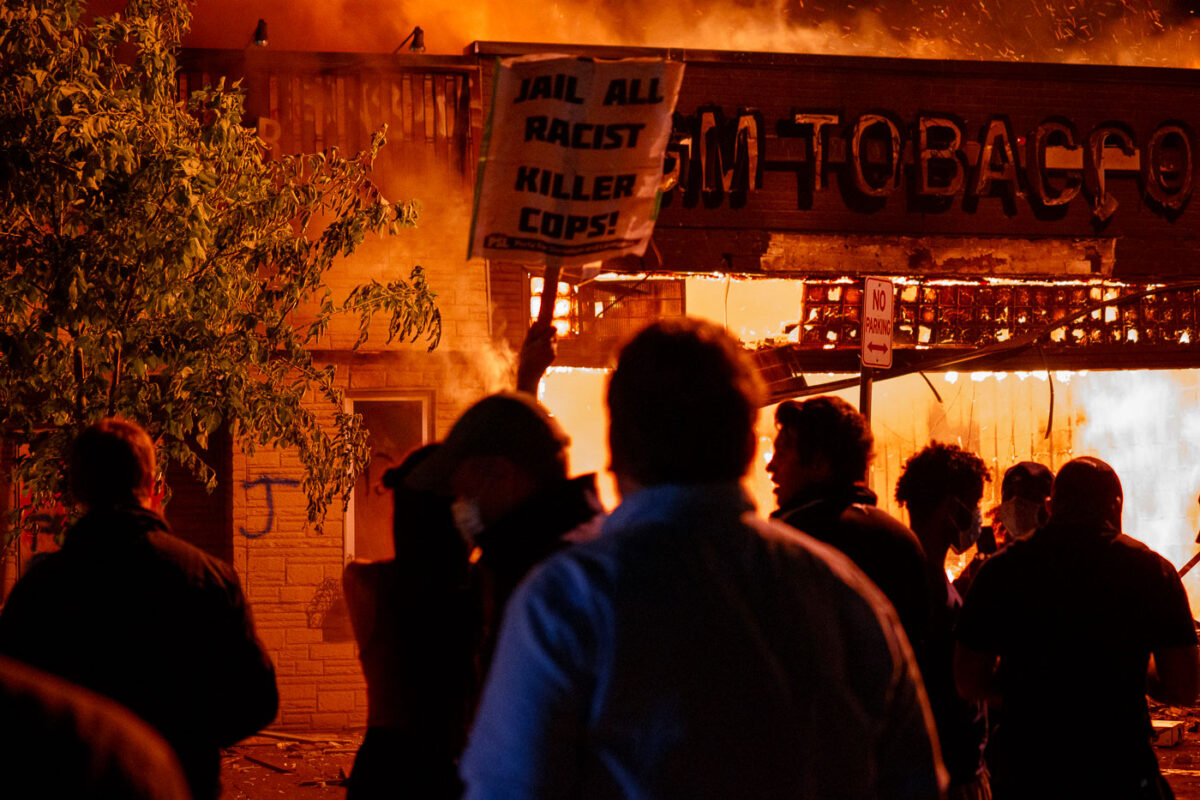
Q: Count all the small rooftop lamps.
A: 2